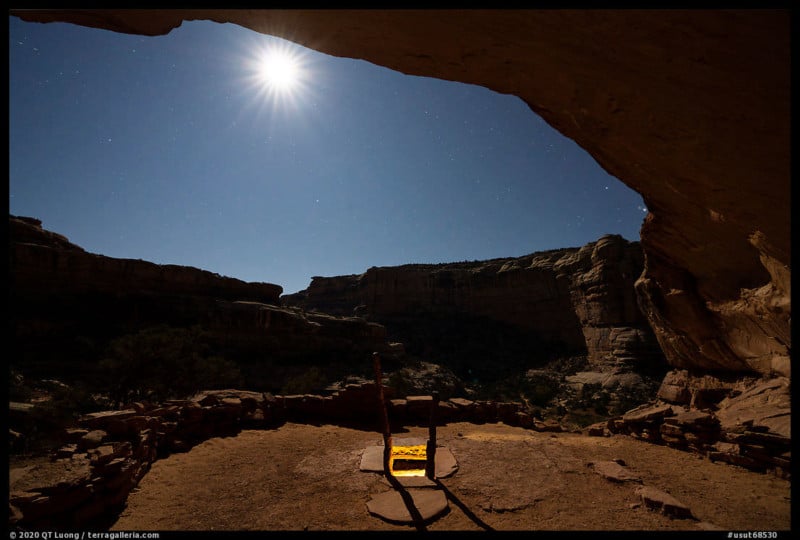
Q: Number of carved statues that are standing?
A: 0